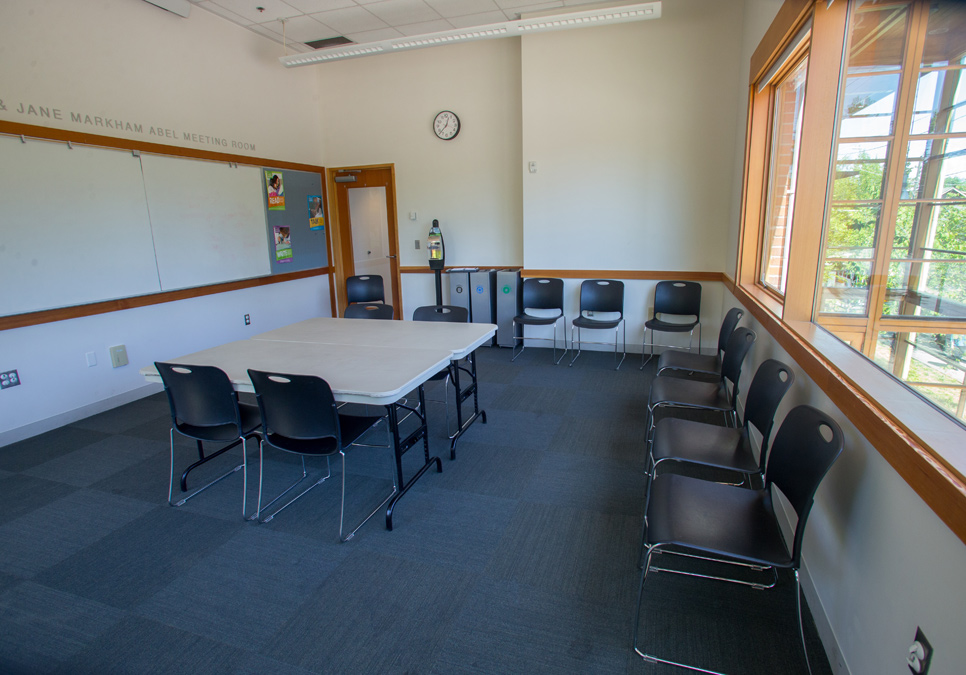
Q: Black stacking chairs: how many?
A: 12